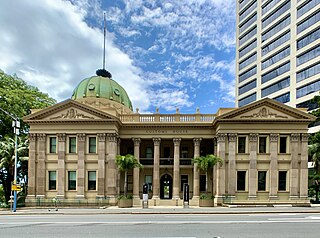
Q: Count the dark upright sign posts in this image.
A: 2